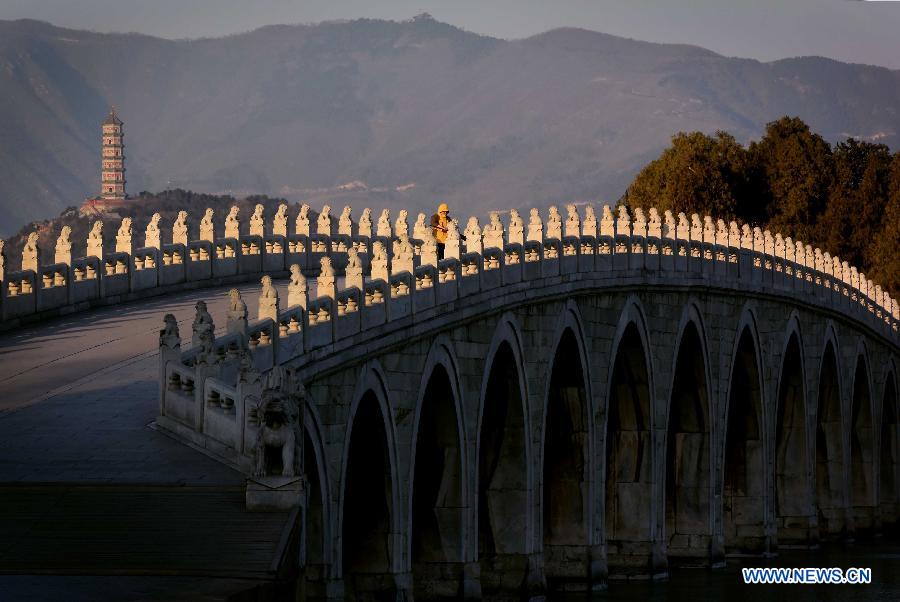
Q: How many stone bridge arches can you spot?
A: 12